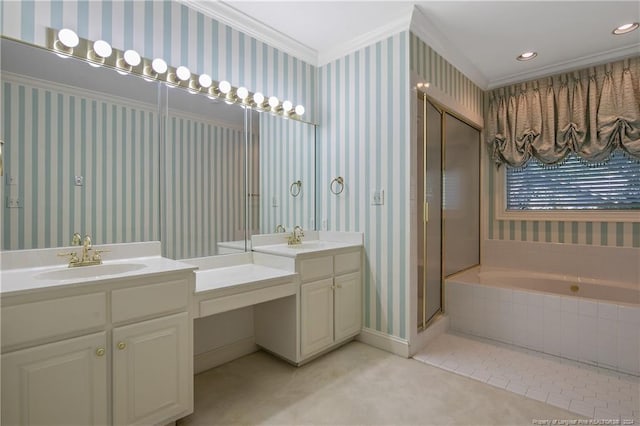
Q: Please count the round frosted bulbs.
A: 12